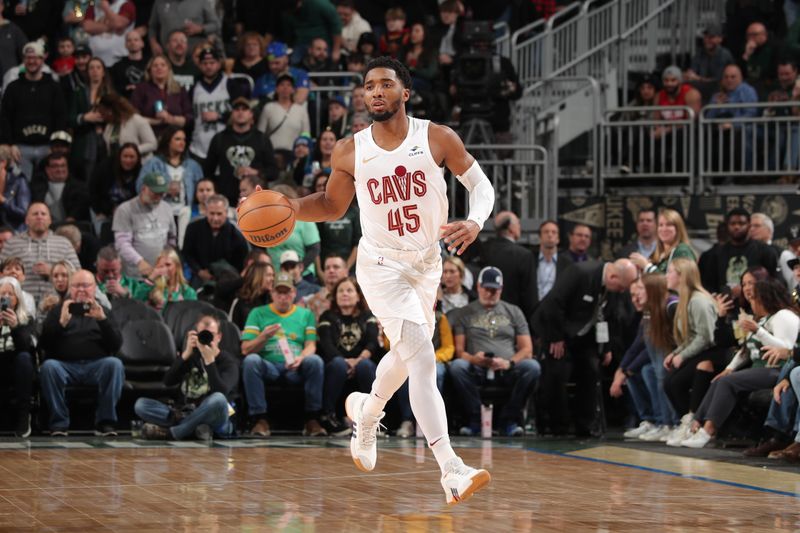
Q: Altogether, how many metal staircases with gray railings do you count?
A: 1